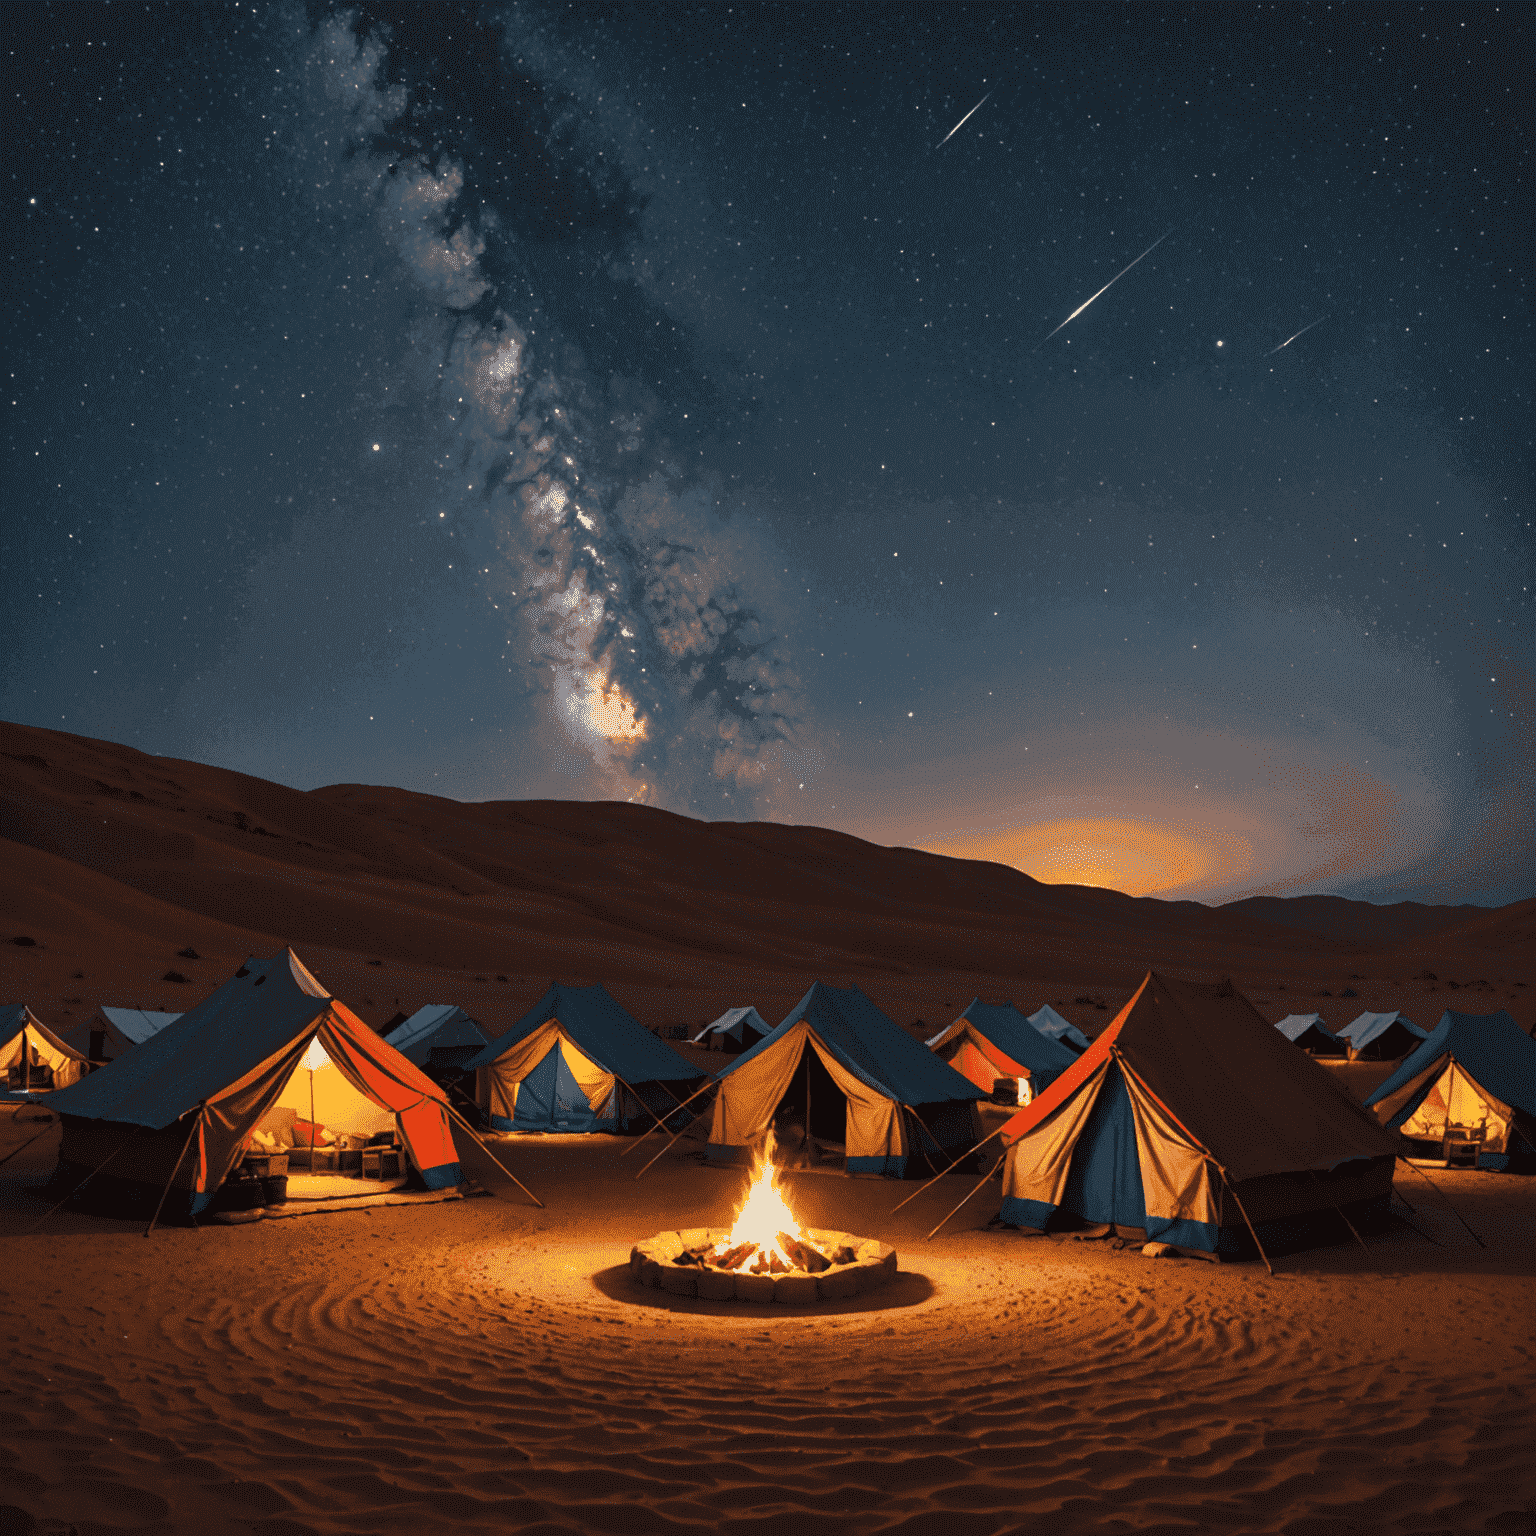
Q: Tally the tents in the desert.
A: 13